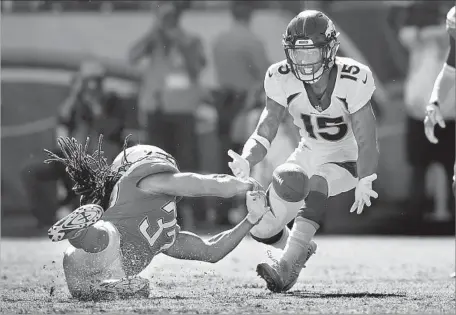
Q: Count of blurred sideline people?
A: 4